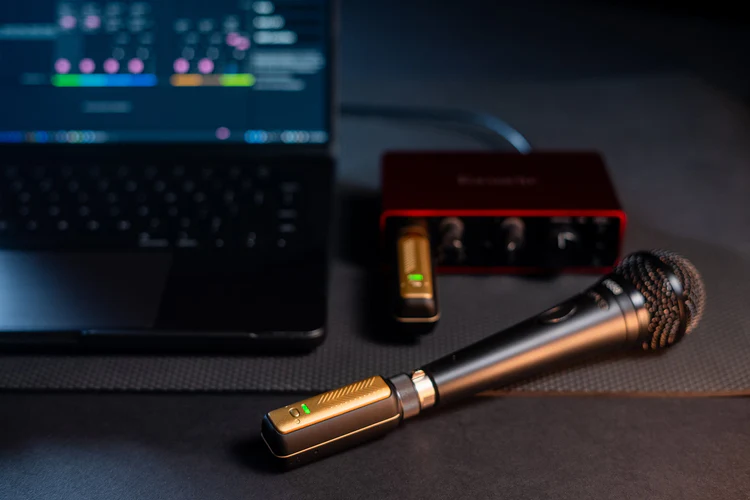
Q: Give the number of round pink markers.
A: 11